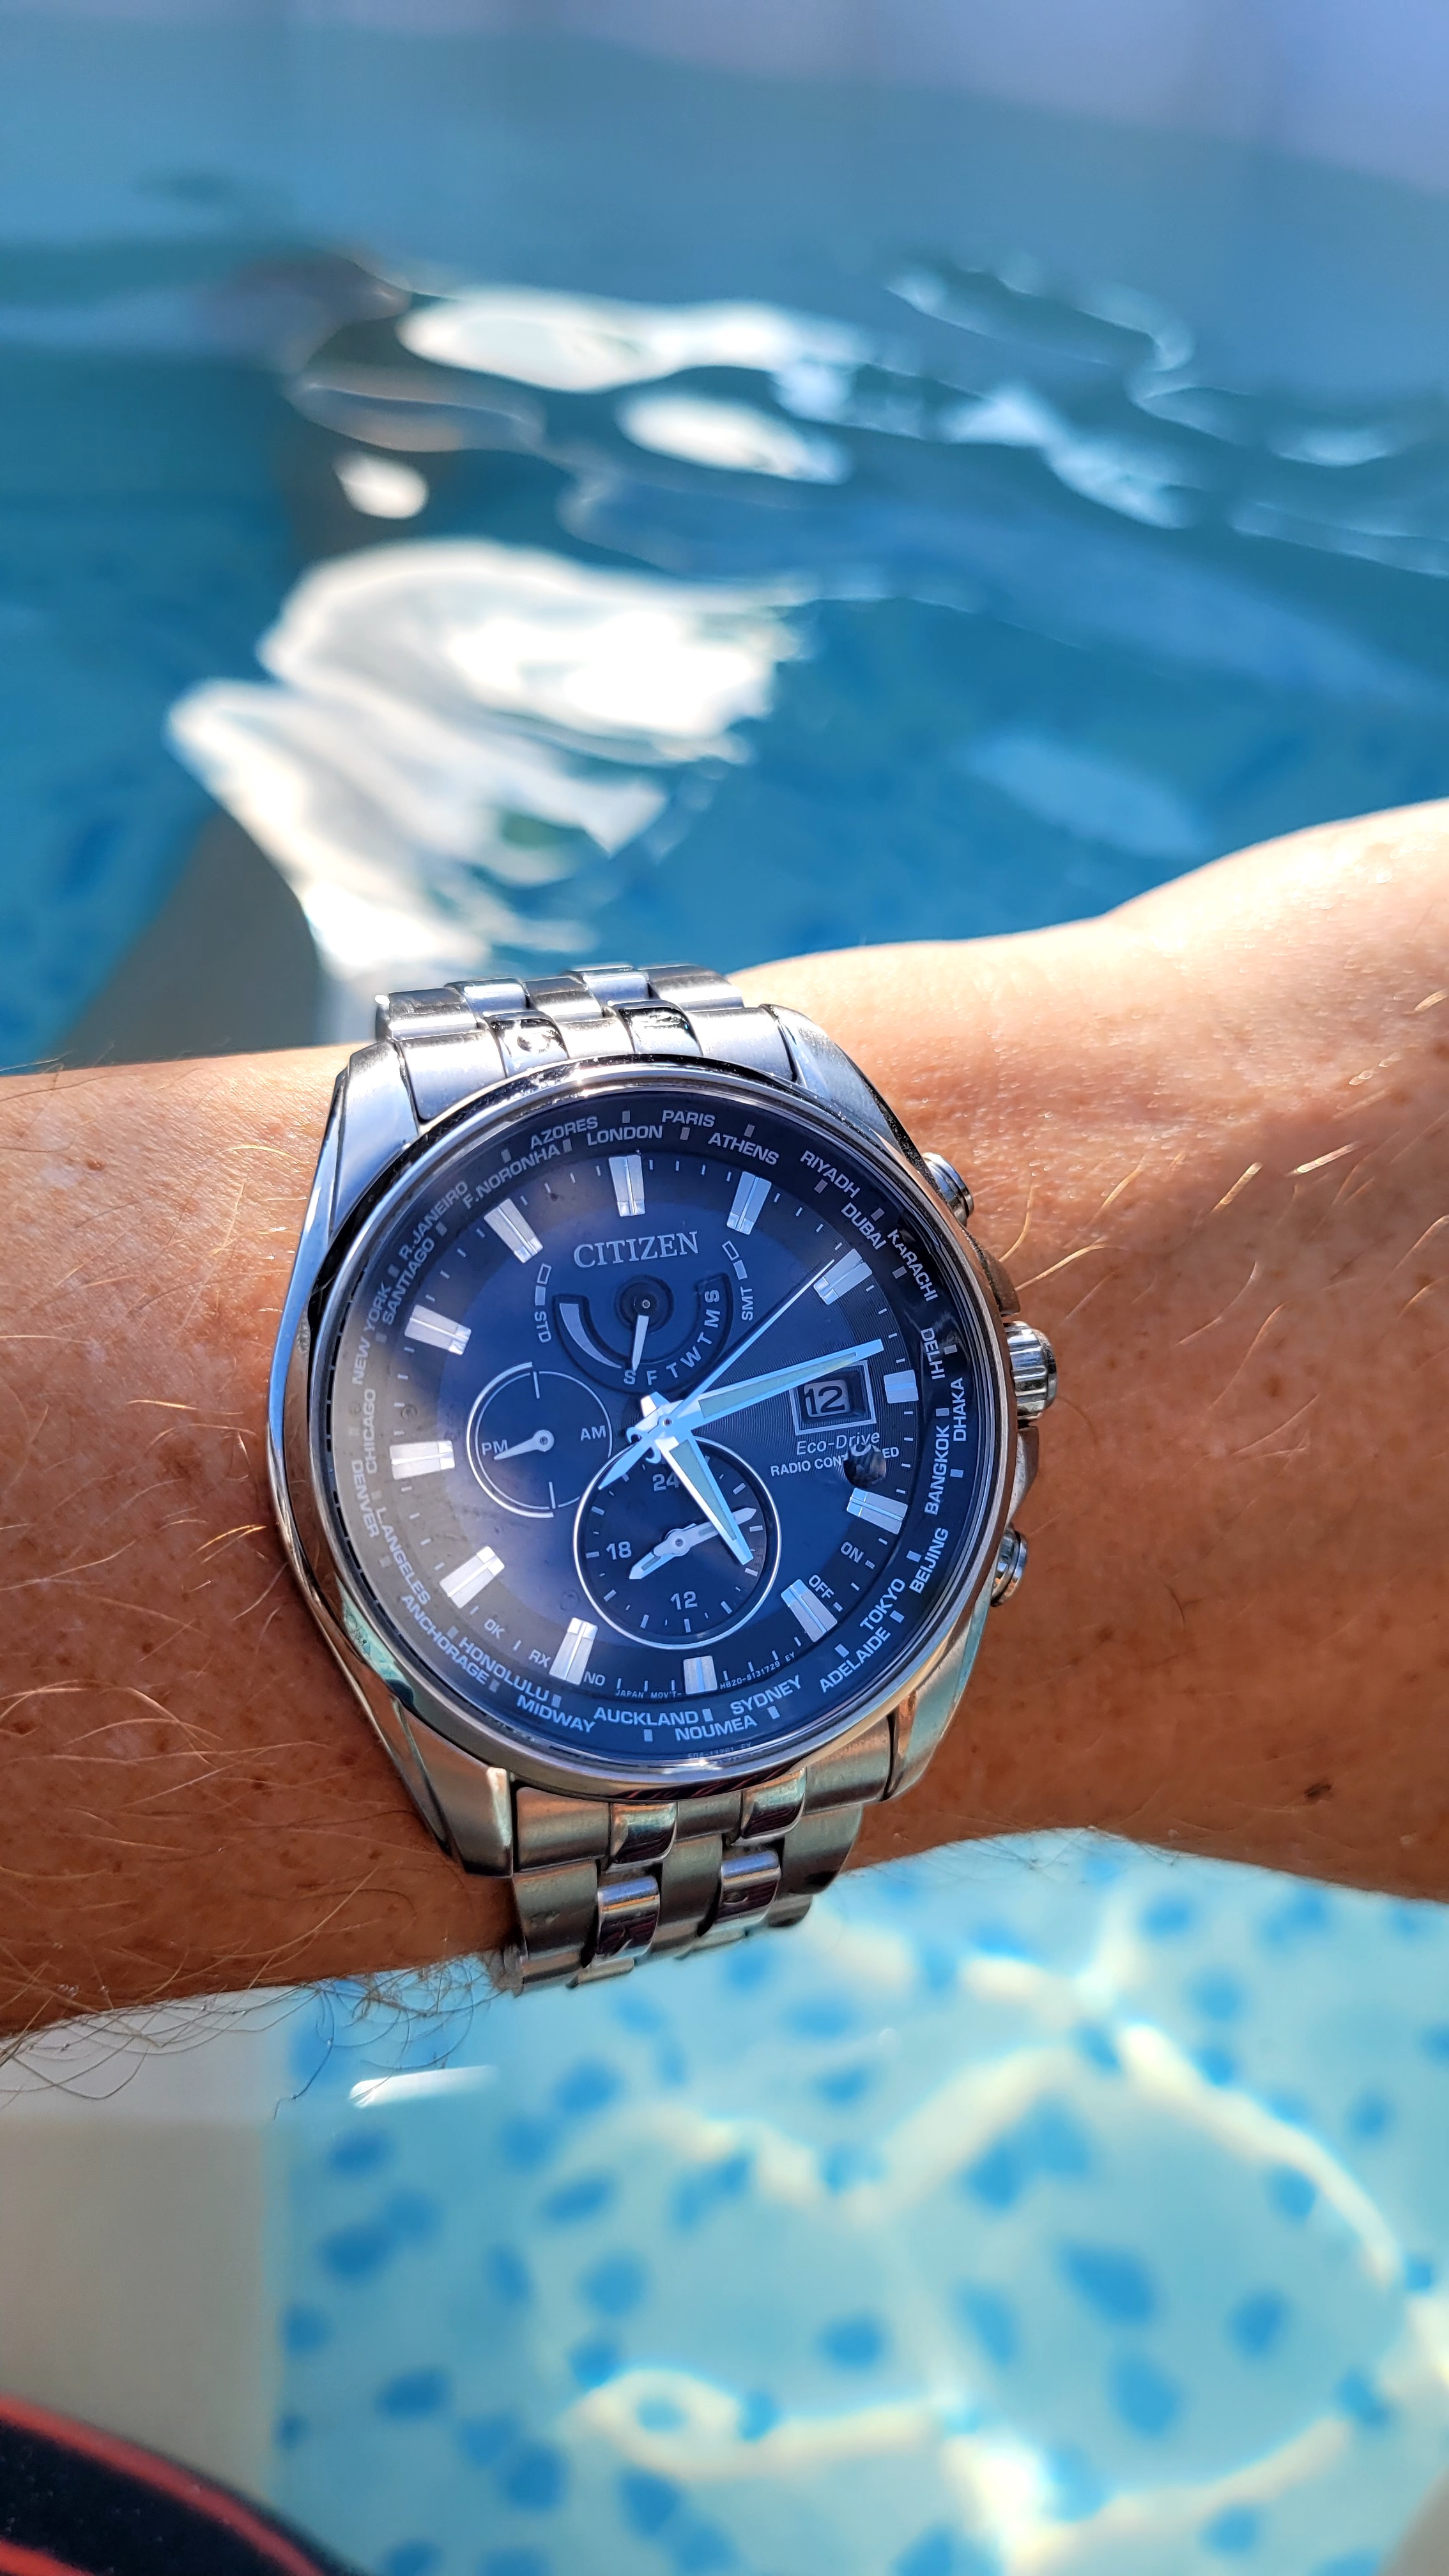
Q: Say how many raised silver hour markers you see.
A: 12